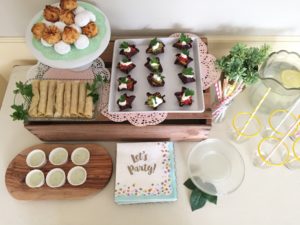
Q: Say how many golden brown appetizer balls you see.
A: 7